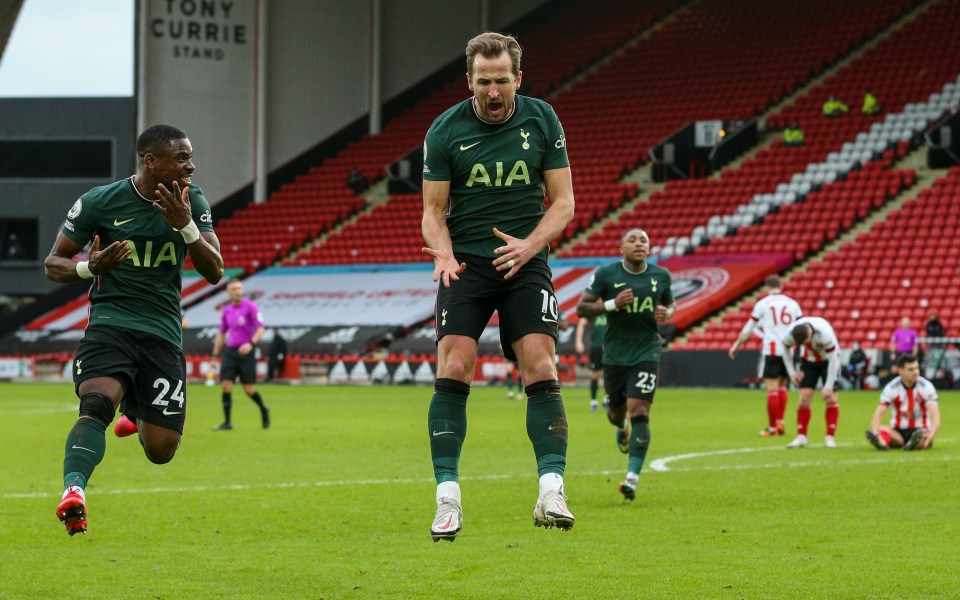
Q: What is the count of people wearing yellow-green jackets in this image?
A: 3